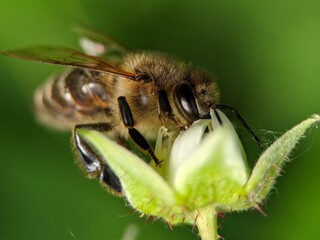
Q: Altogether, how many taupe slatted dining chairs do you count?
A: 0